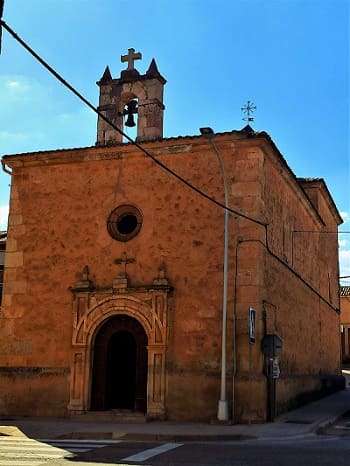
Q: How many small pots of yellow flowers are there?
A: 0